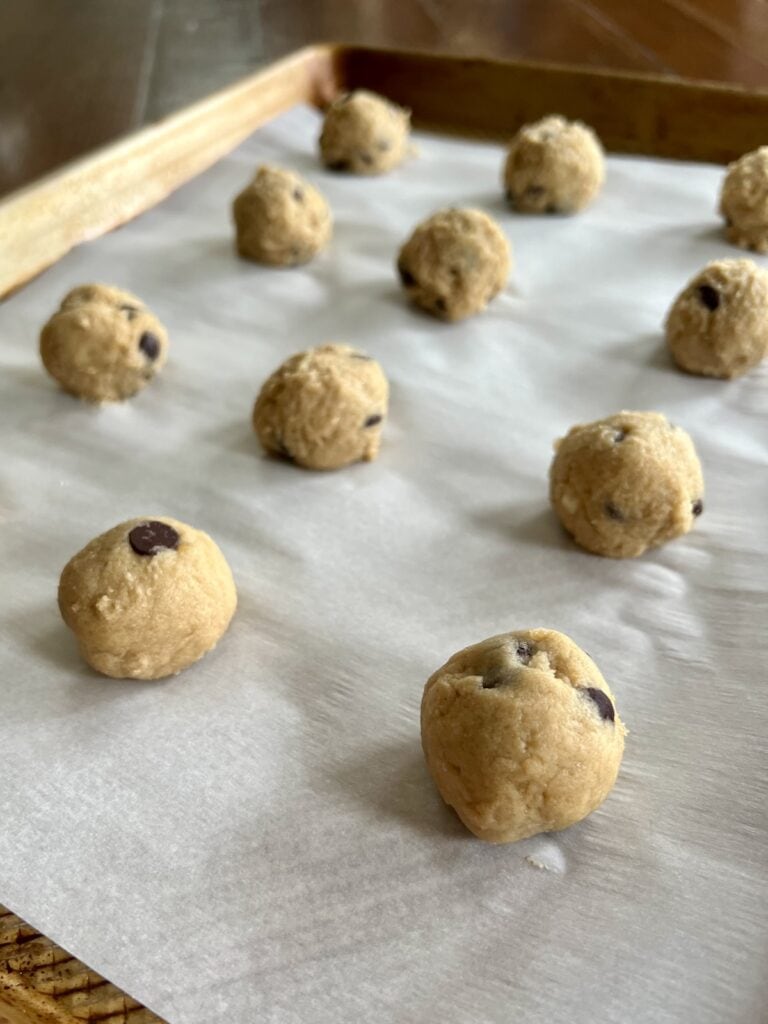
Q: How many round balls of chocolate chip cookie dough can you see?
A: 11